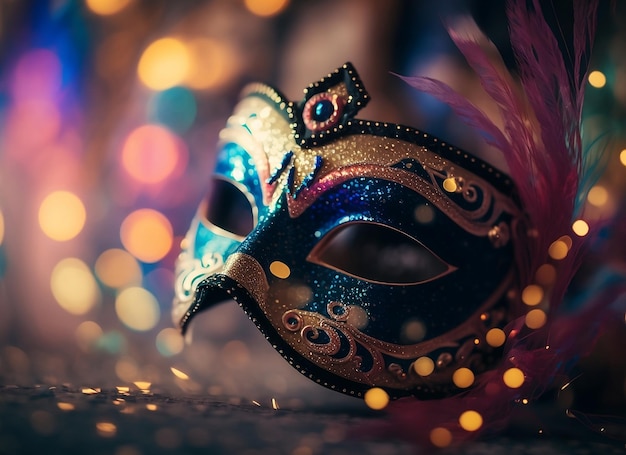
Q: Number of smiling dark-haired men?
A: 0